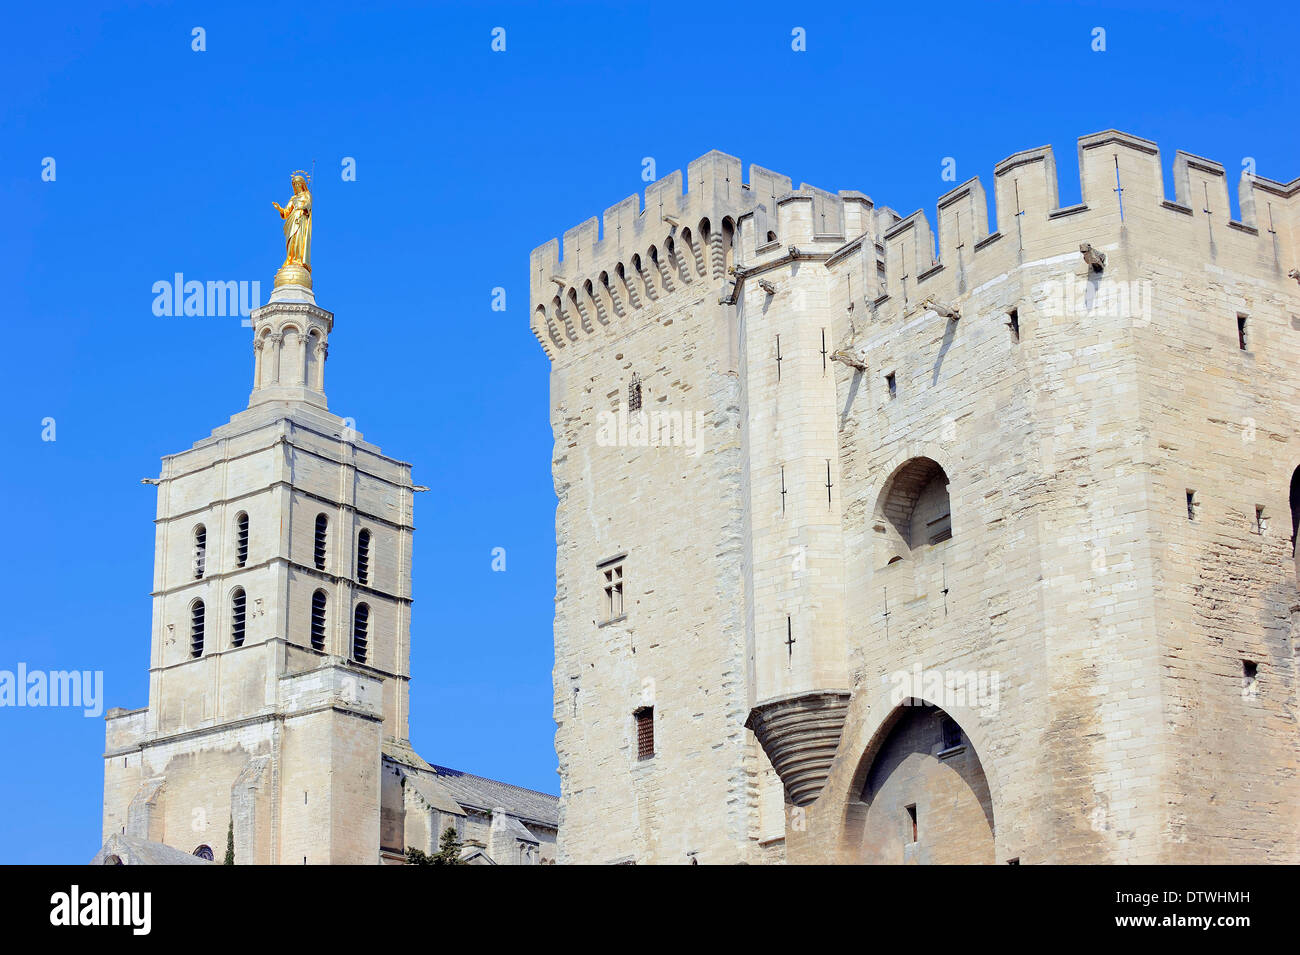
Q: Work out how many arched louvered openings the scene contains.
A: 8